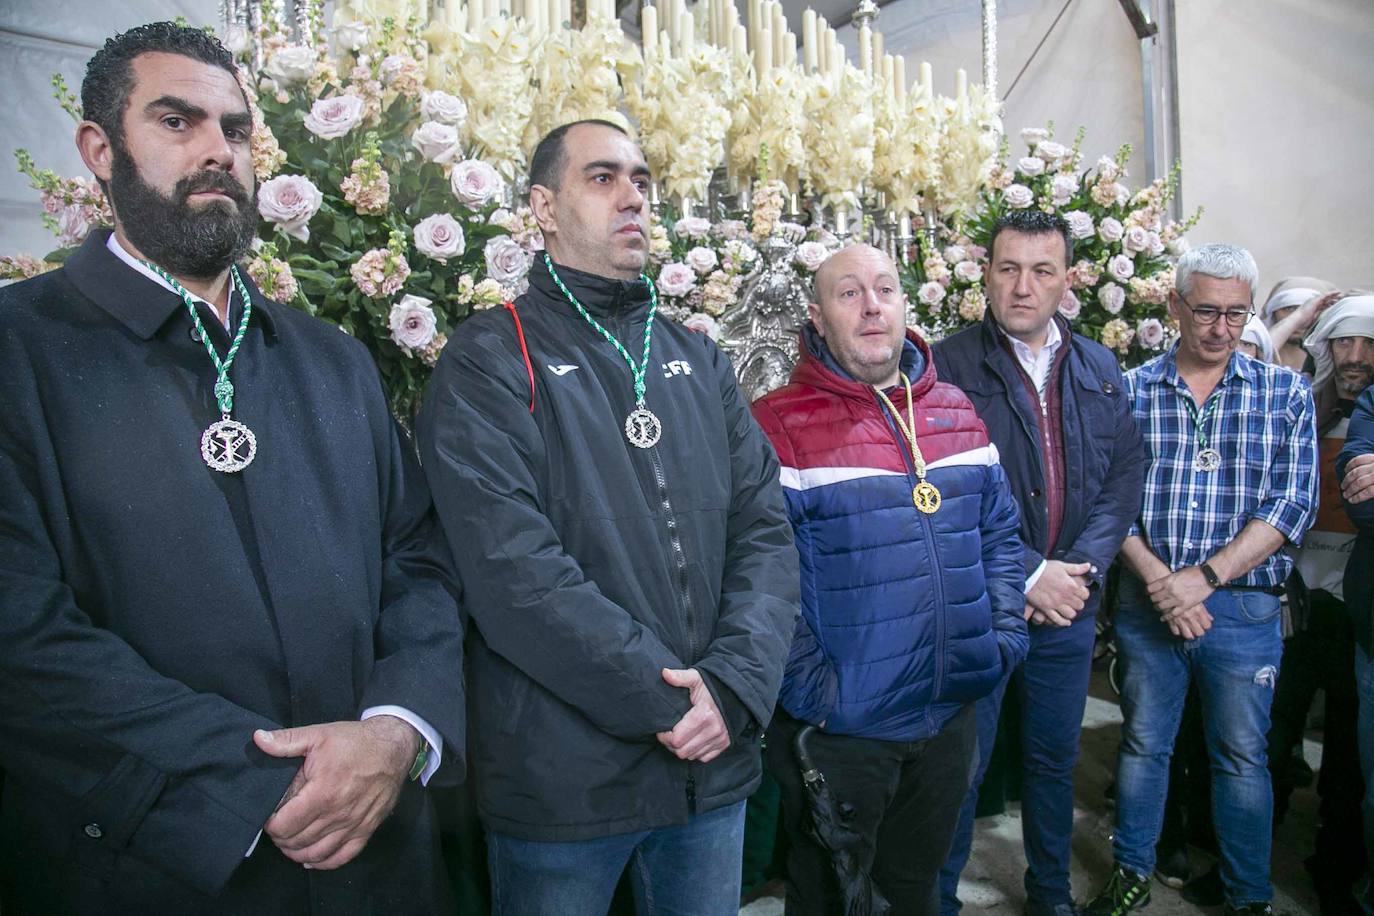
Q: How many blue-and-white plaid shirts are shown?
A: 1